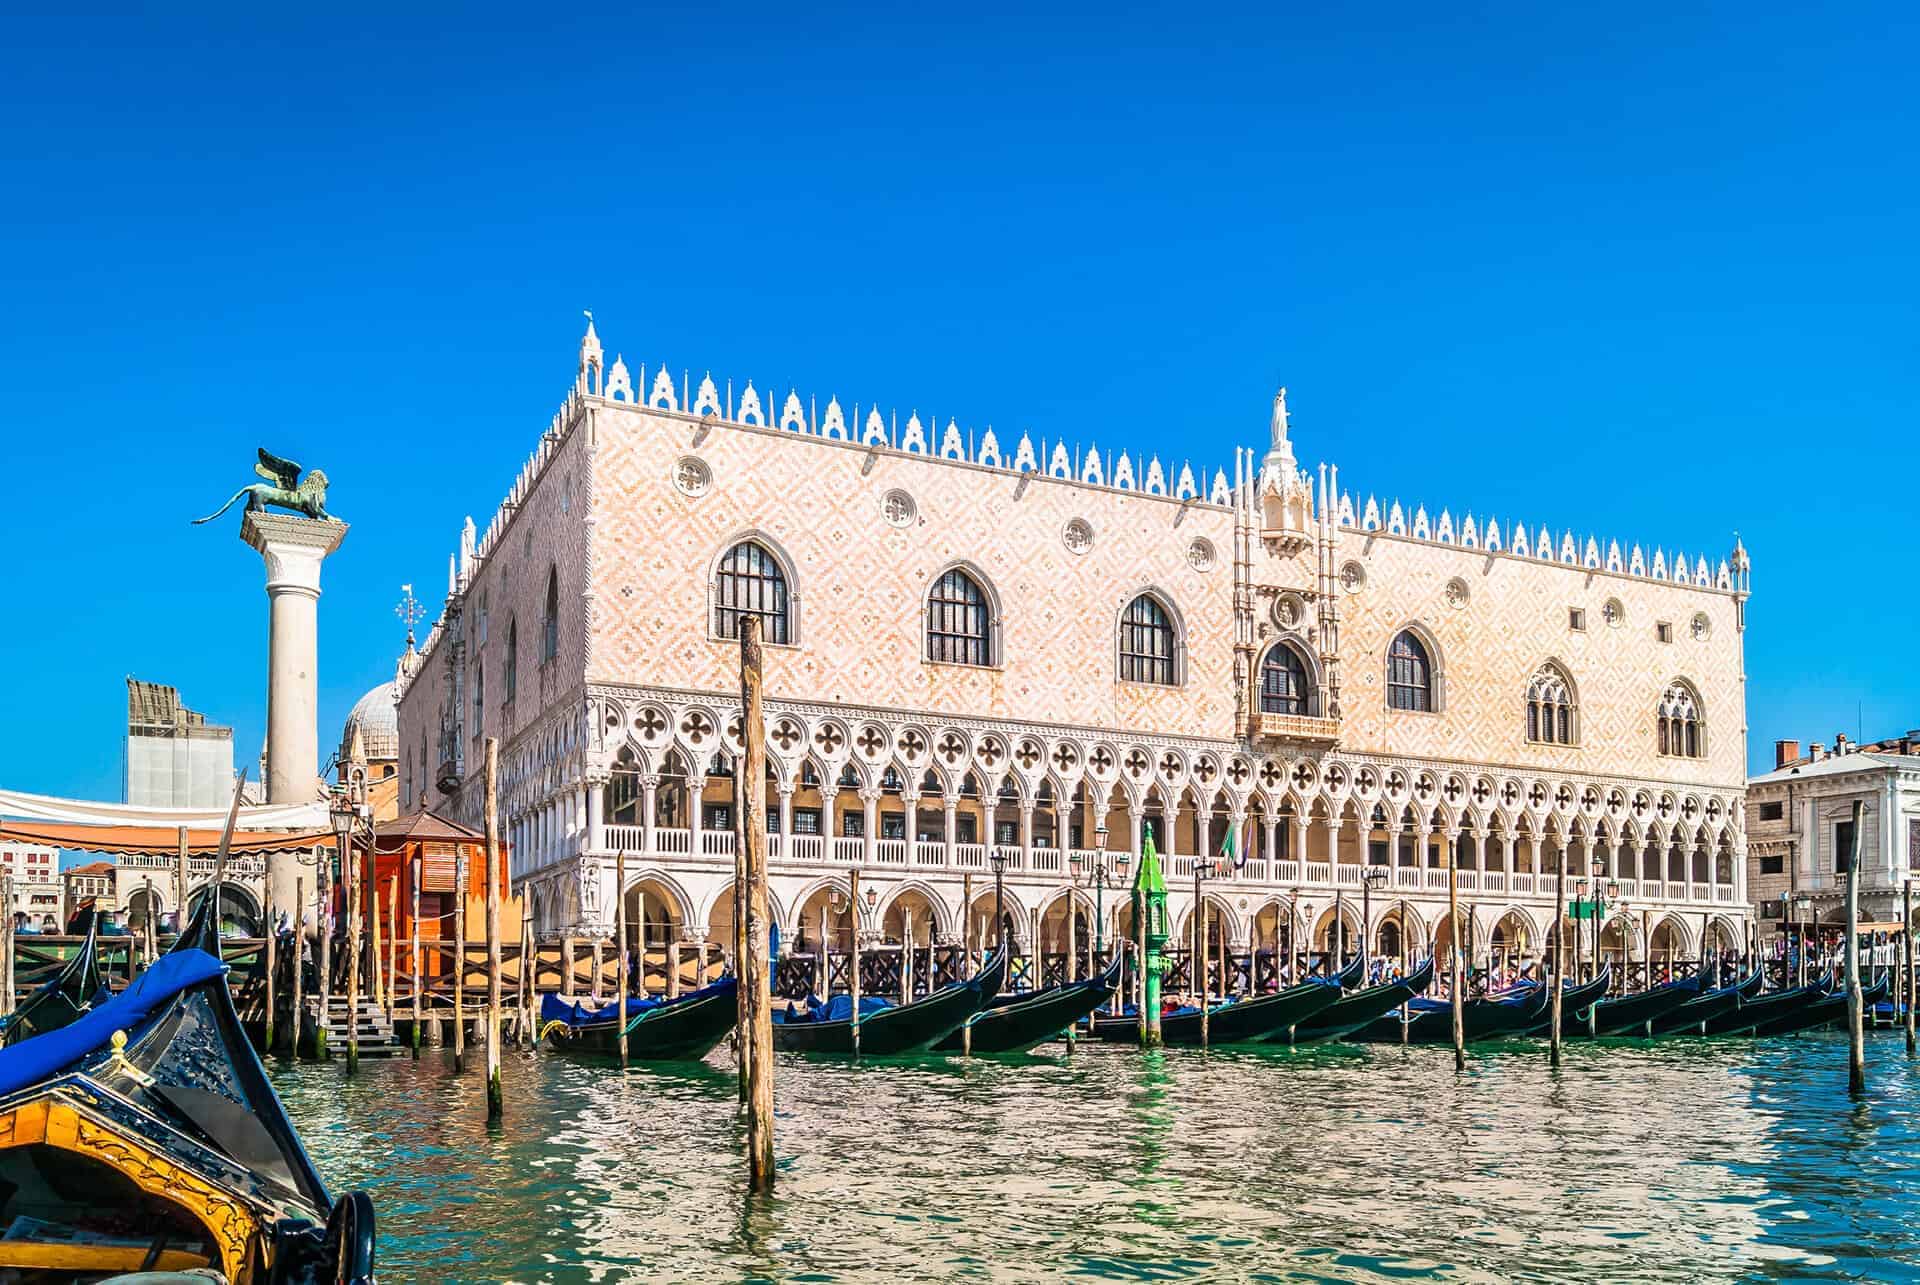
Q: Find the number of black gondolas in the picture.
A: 13